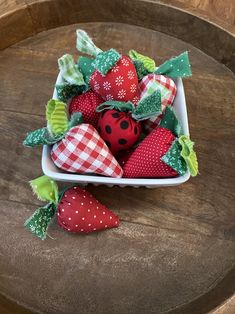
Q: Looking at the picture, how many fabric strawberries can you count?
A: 7